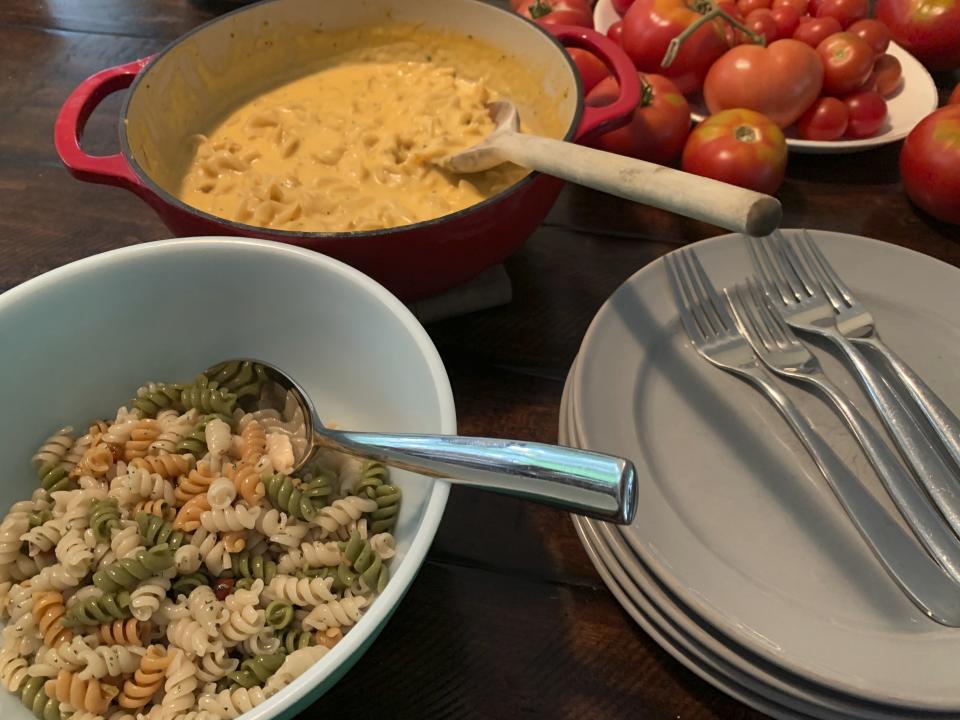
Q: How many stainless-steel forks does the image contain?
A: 4